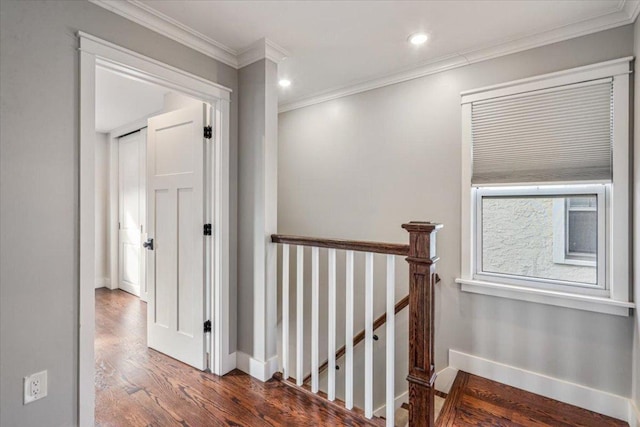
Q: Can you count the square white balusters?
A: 7